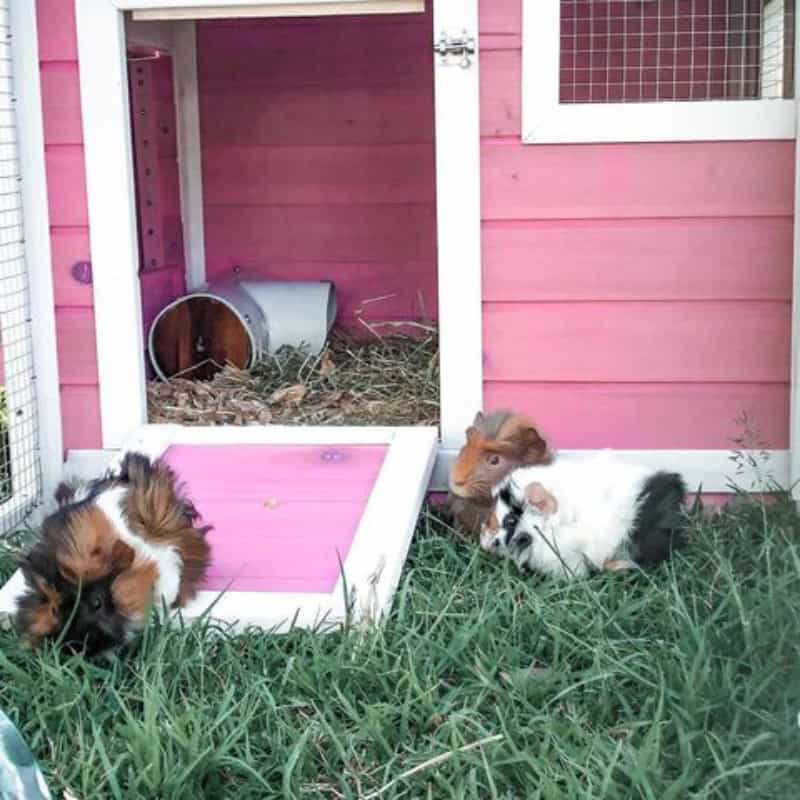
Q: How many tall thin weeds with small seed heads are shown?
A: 1